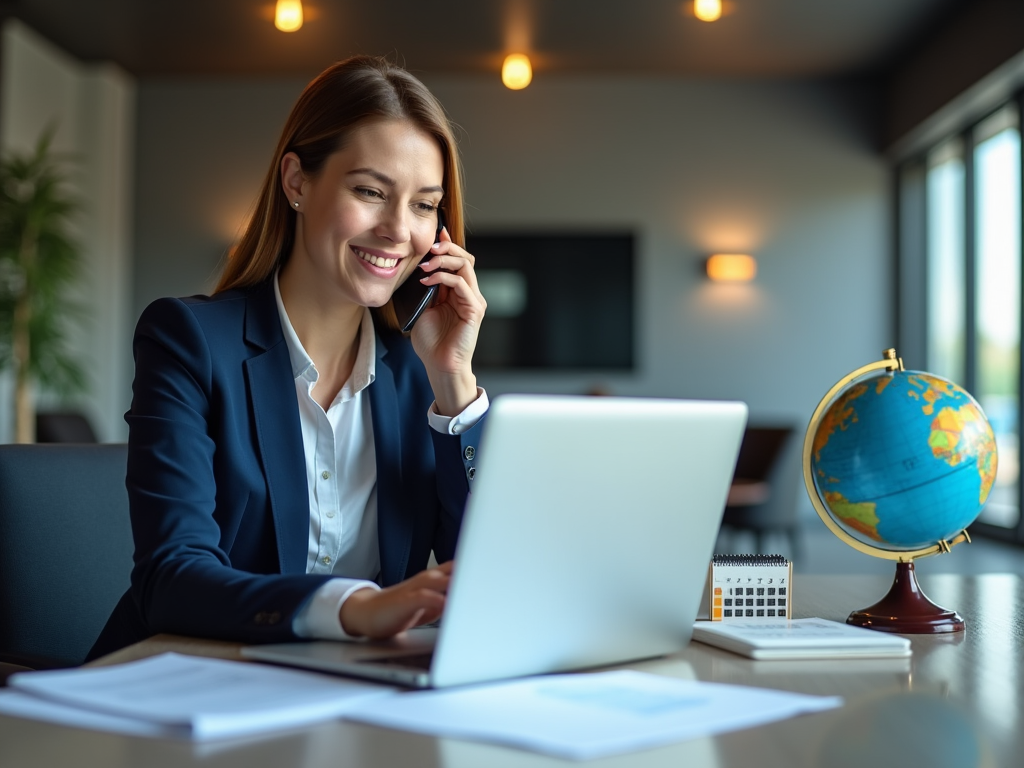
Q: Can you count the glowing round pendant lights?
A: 3